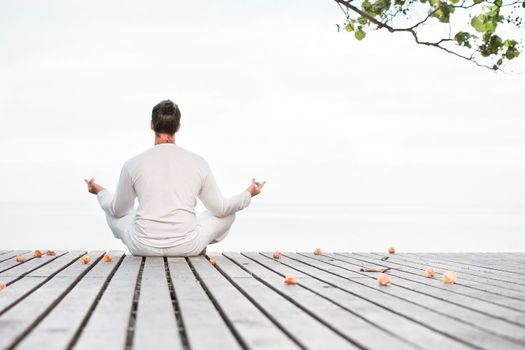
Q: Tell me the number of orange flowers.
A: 14